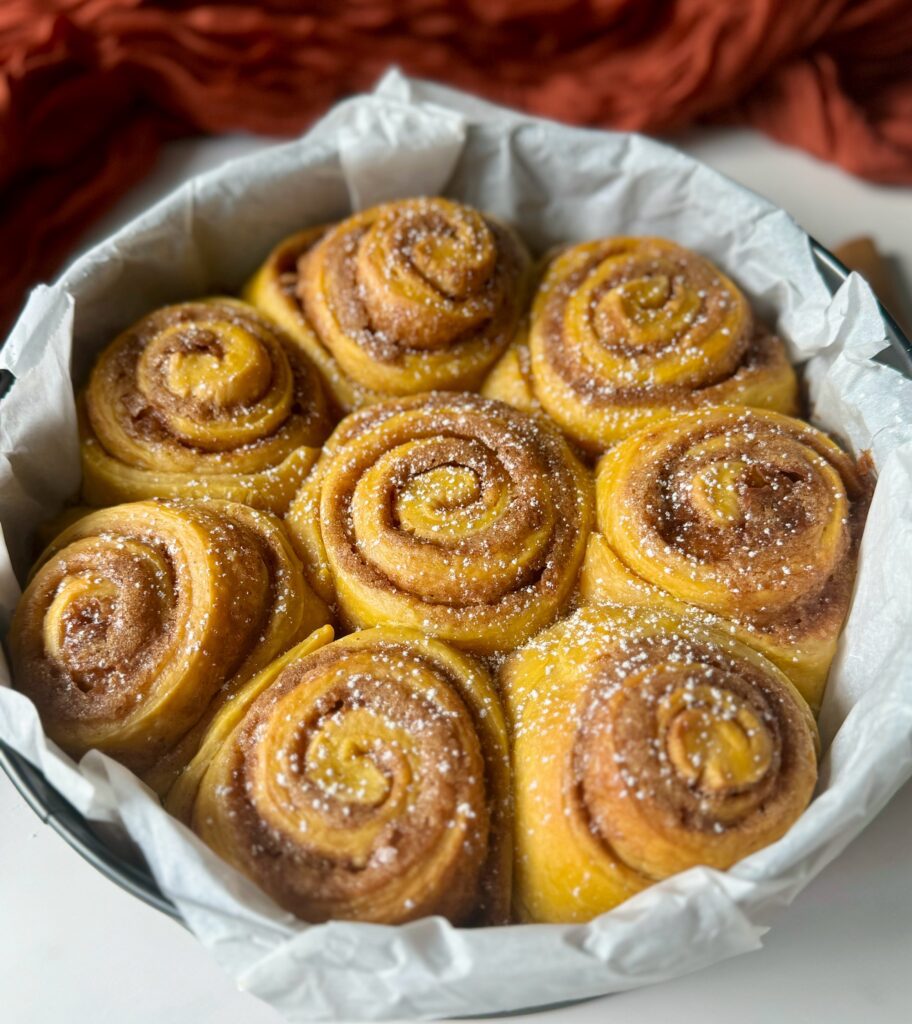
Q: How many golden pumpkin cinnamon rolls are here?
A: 8